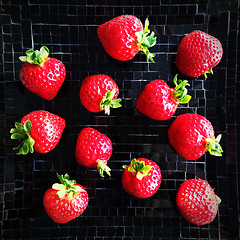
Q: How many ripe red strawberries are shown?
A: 11